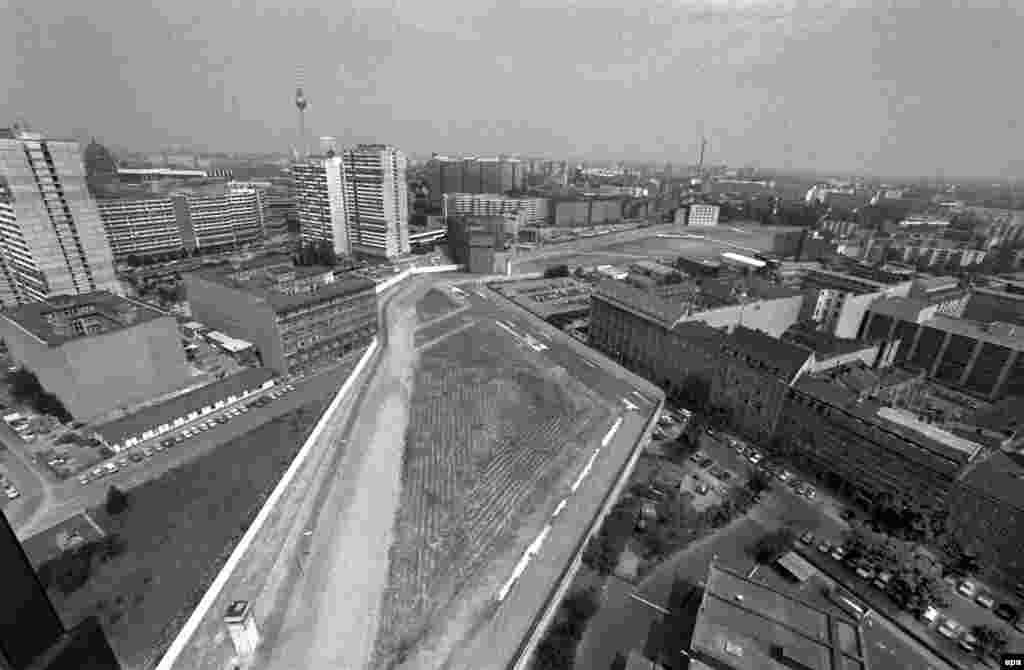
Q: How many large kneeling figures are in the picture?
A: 0